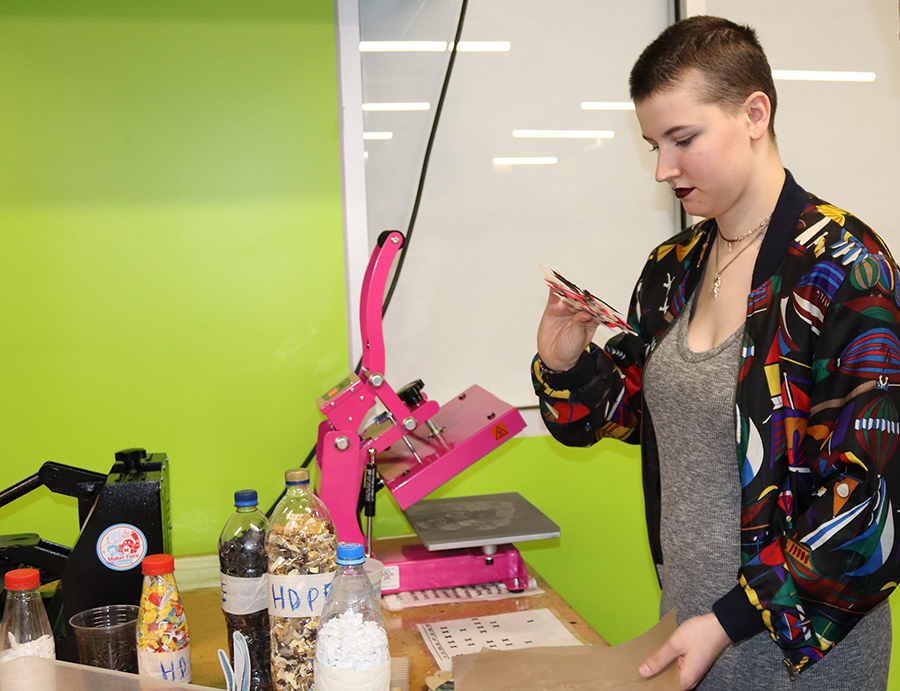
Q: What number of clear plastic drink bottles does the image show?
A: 5